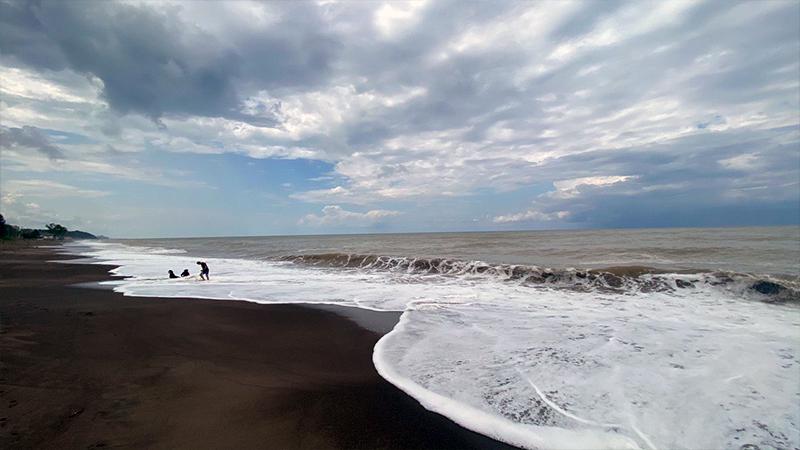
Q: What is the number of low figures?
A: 2